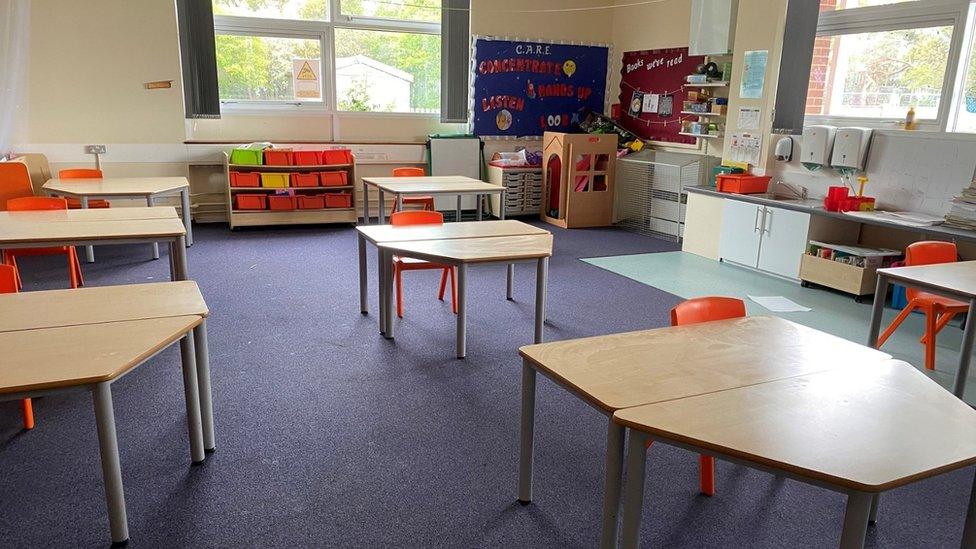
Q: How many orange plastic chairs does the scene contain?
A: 7